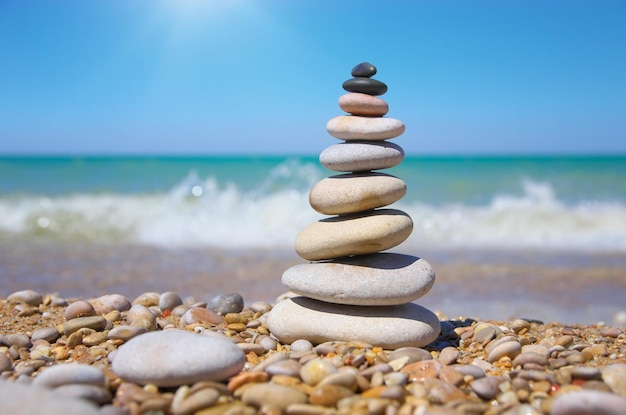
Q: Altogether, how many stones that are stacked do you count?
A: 9